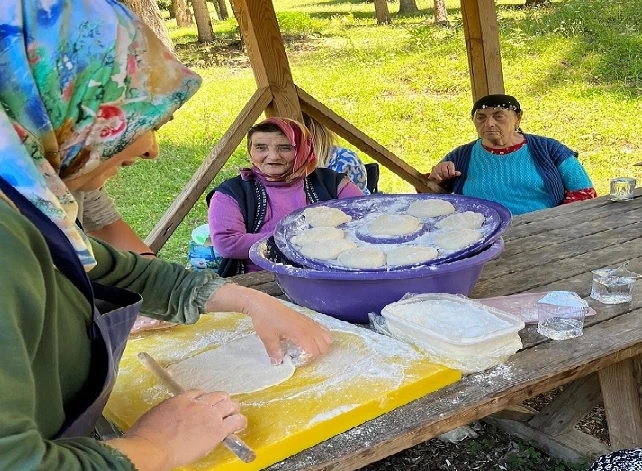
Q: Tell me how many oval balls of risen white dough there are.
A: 9